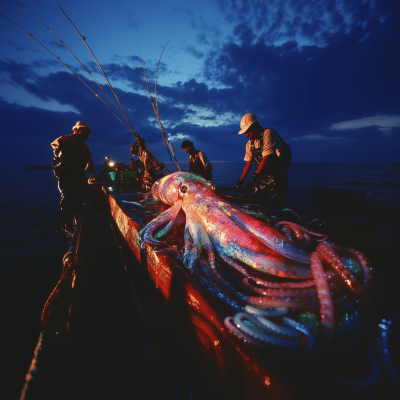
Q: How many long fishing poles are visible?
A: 5